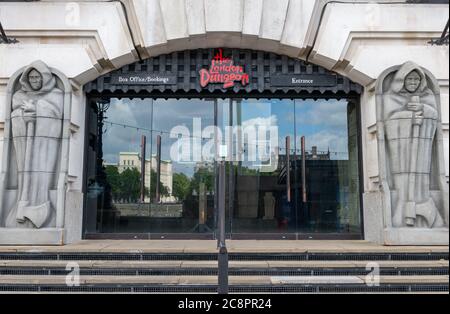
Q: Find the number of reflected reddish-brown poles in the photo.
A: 4